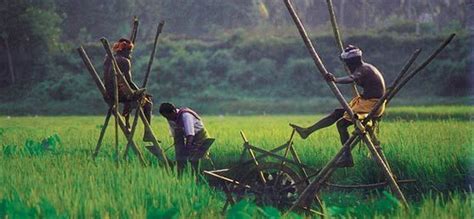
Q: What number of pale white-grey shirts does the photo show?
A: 1